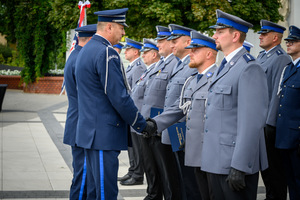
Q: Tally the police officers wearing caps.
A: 12